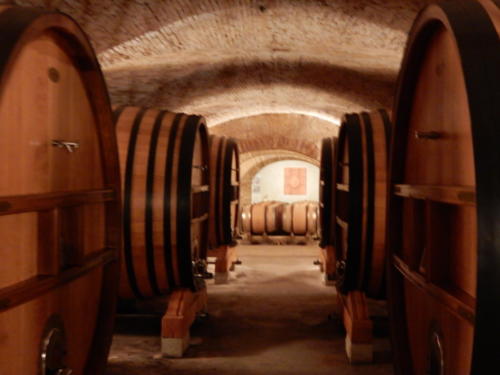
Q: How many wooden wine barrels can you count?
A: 8